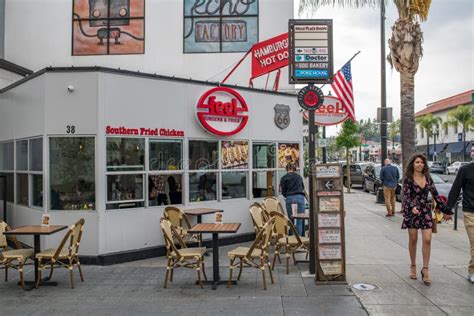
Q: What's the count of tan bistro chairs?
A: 8